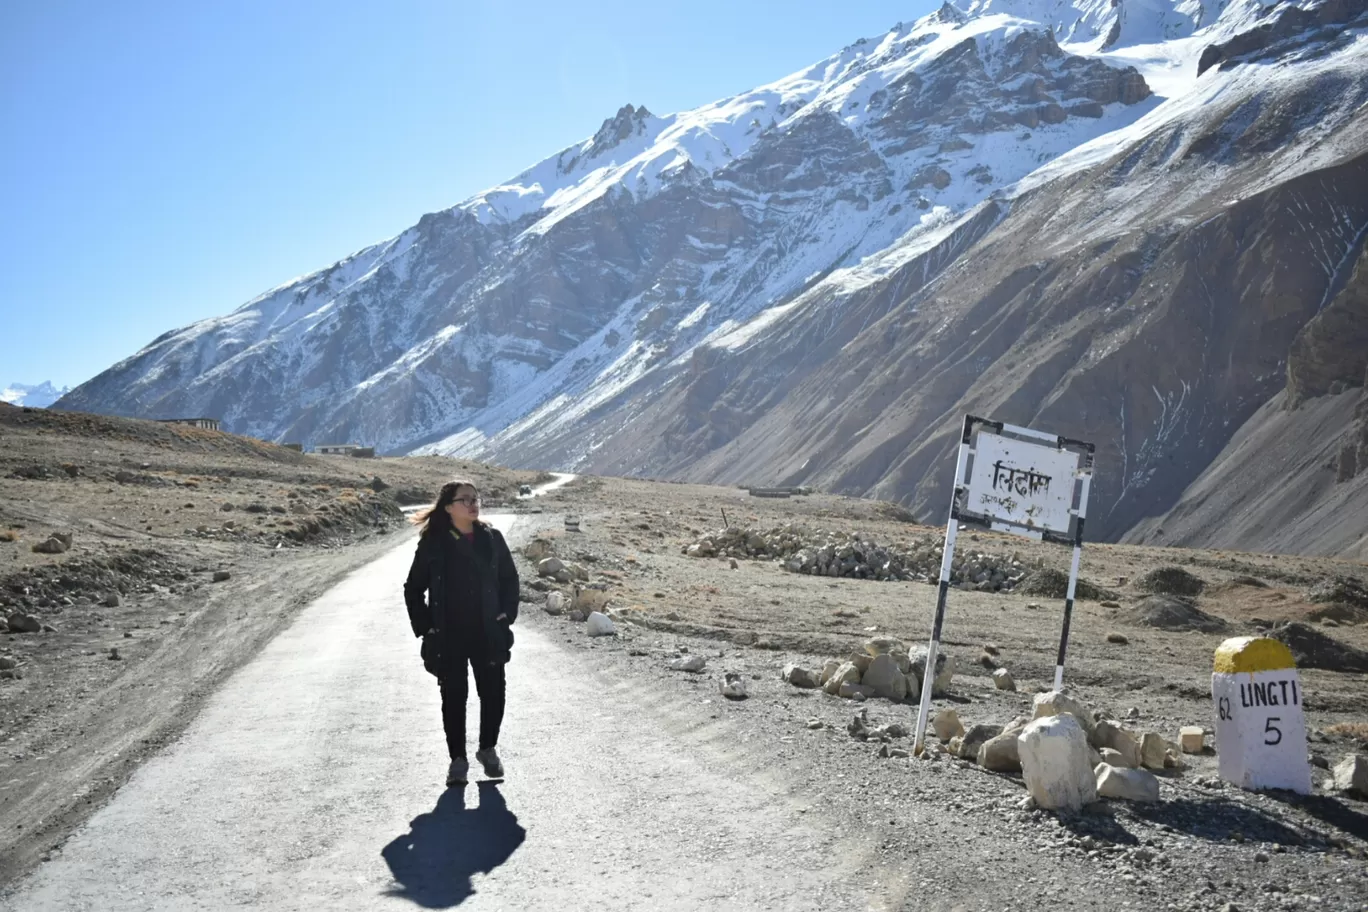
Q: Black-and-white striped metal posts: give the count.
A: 2